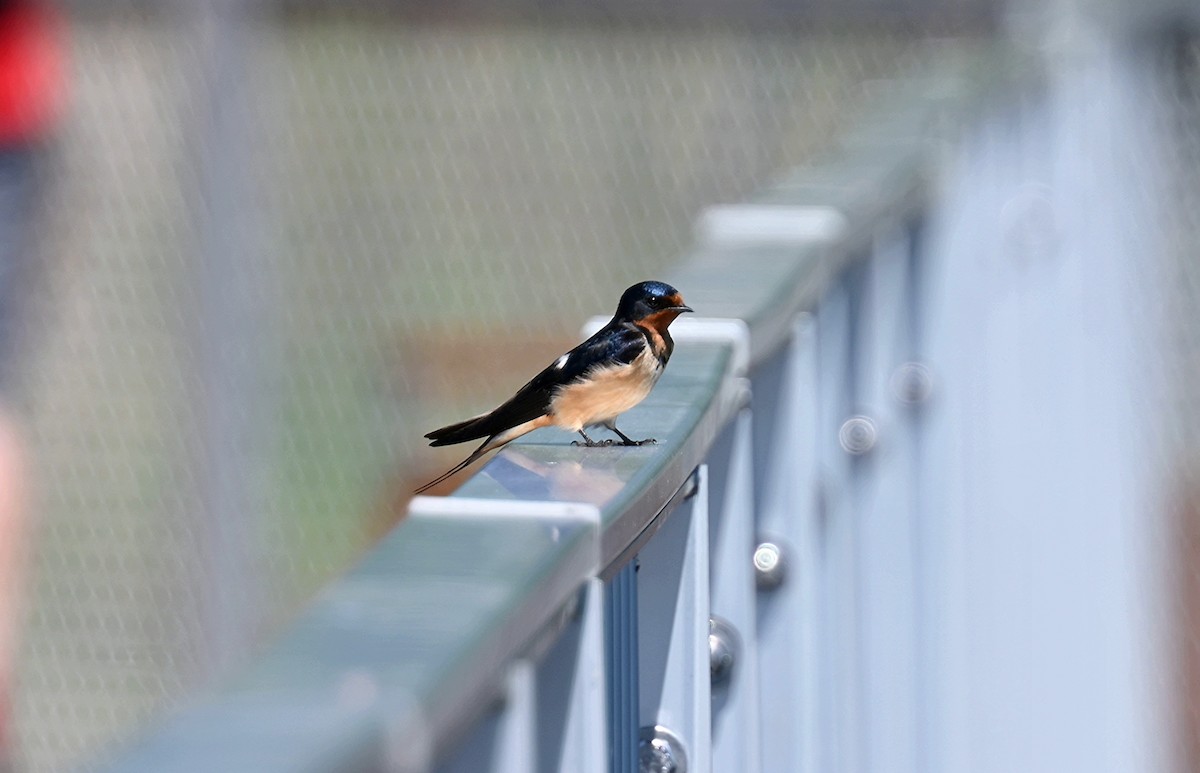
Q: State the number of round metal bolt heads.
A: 5